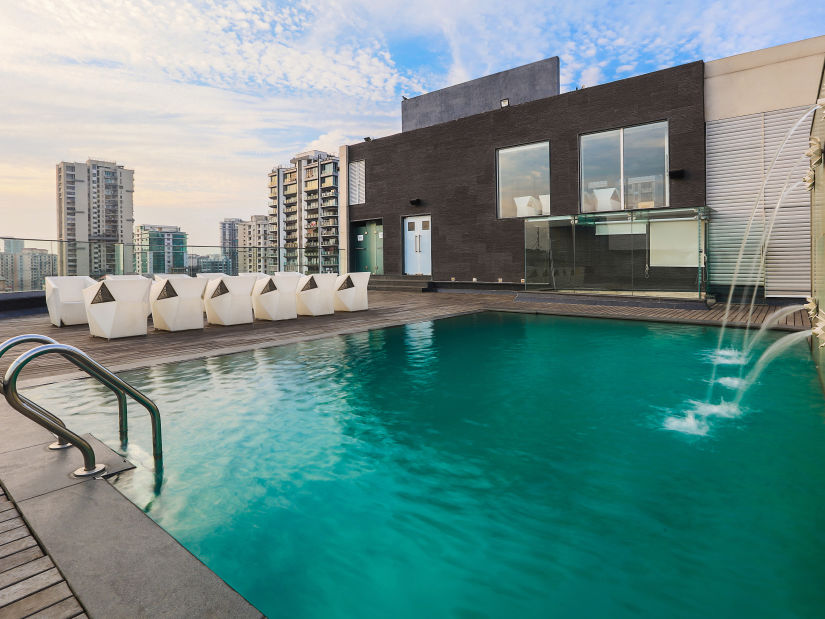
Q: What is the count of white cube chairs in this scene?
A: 12